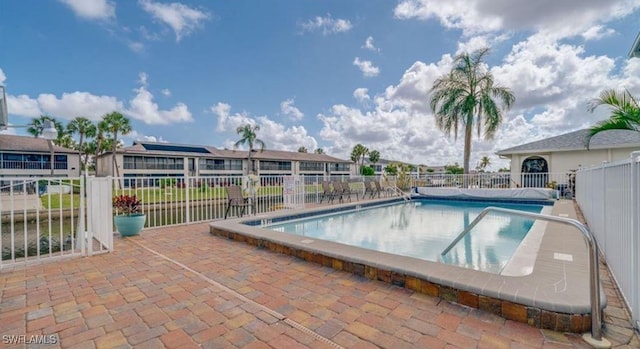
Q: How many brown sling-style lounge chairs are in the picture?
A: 6